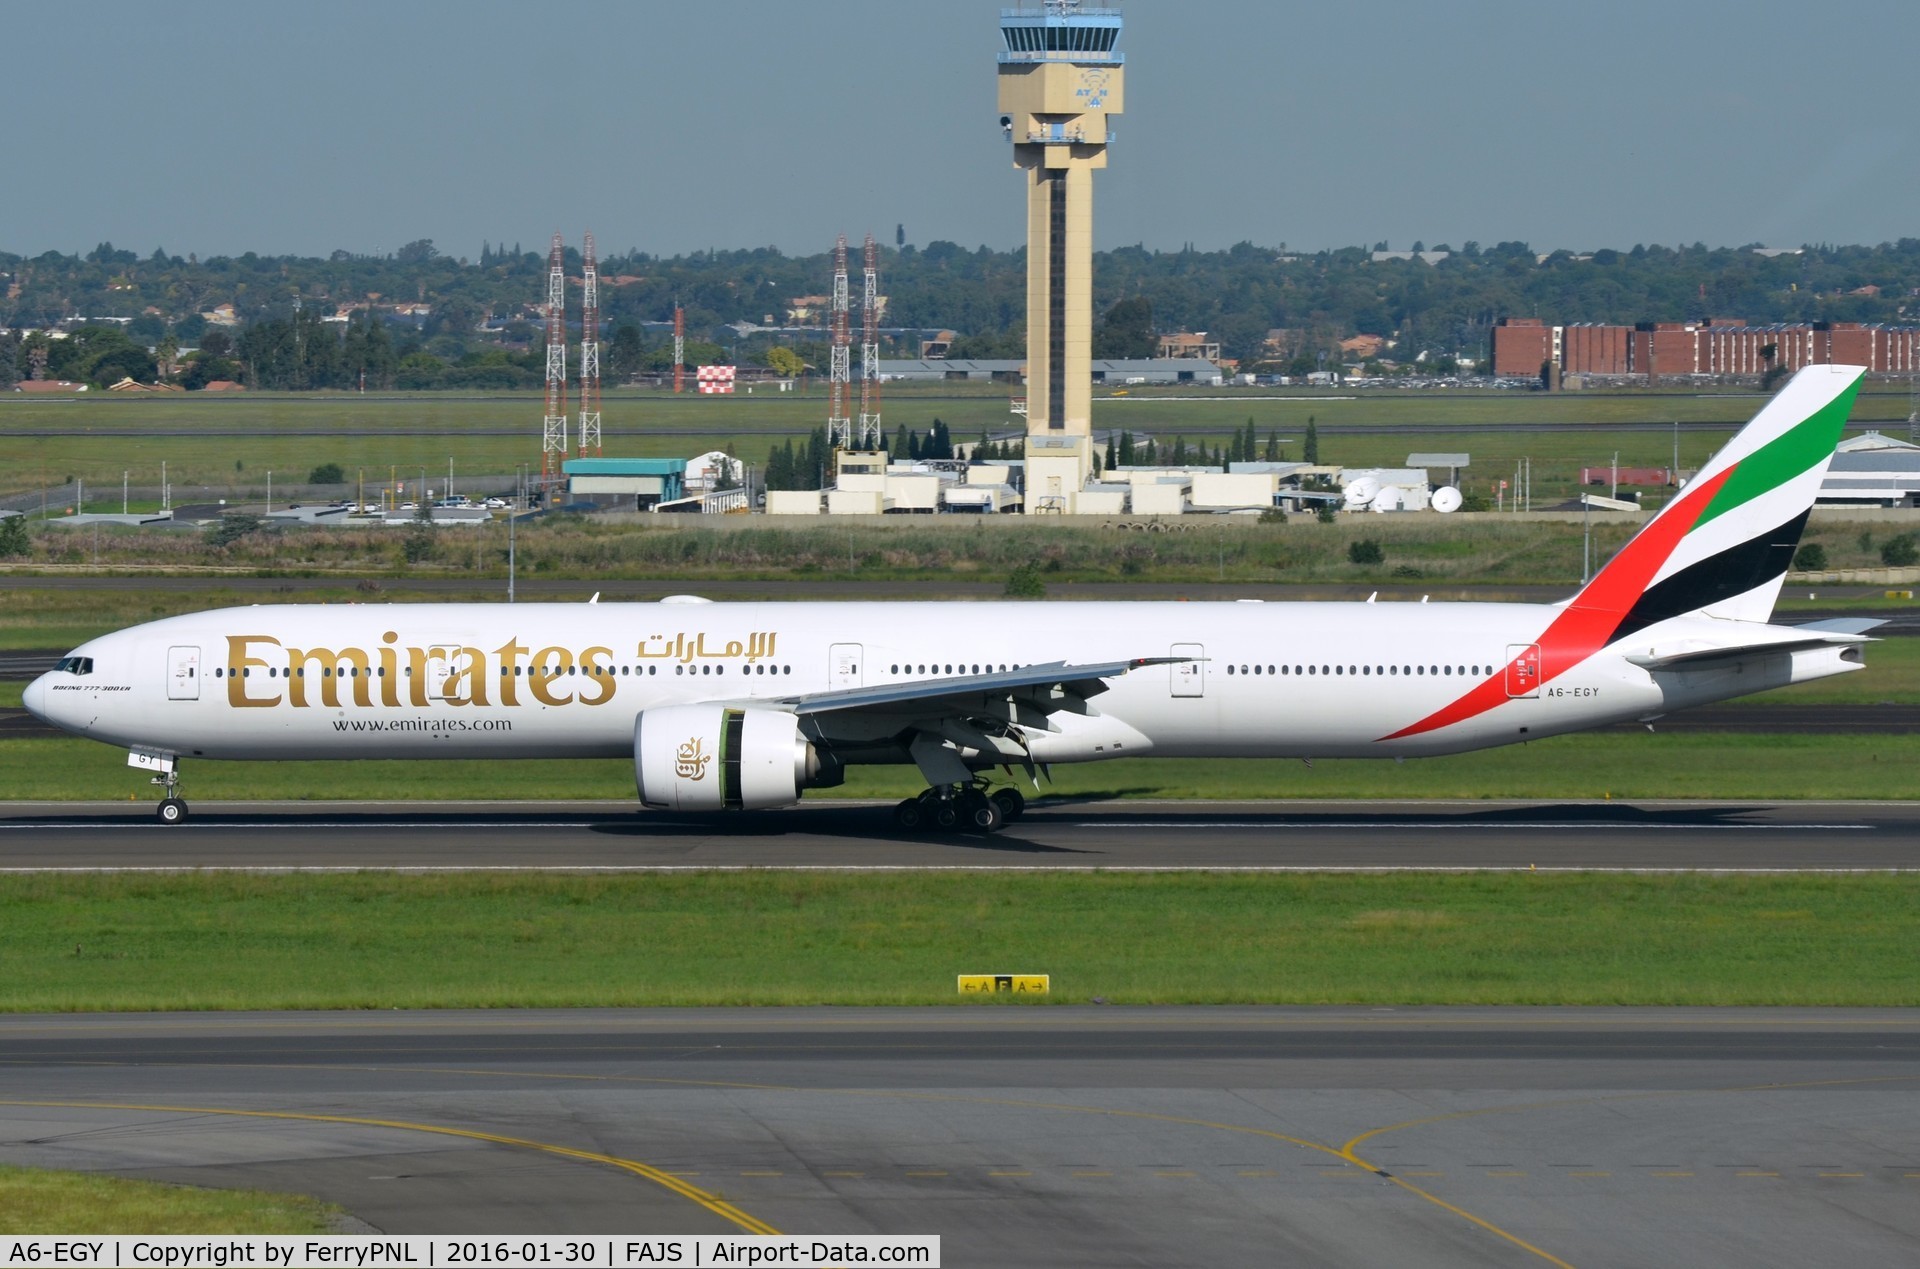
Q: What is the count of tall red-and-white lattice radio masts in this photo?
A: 4